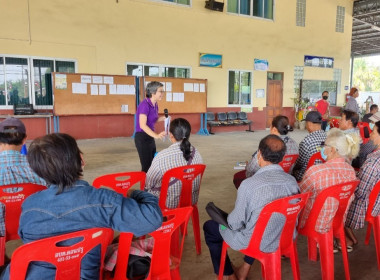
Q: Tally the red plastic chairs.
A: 11